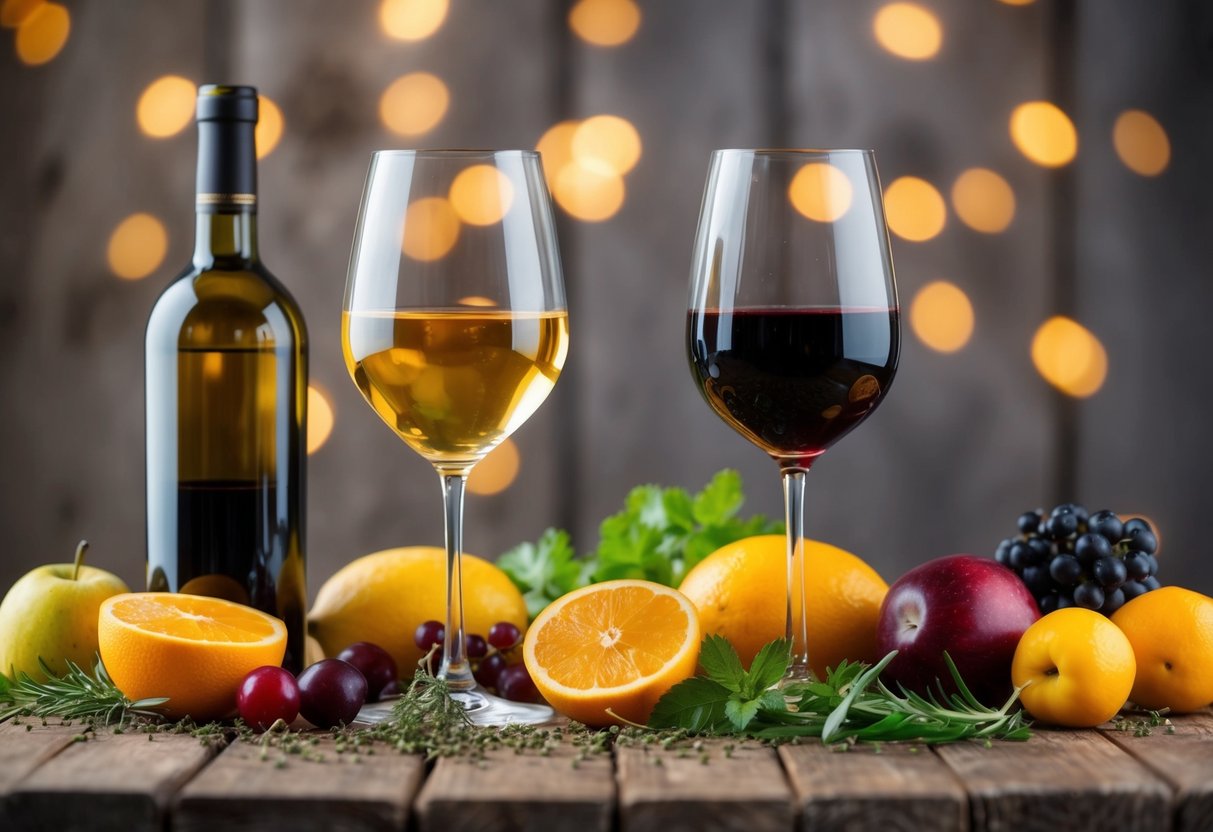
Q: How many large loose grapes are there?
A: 3